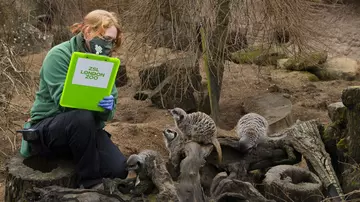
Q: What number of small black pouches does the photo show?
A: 1